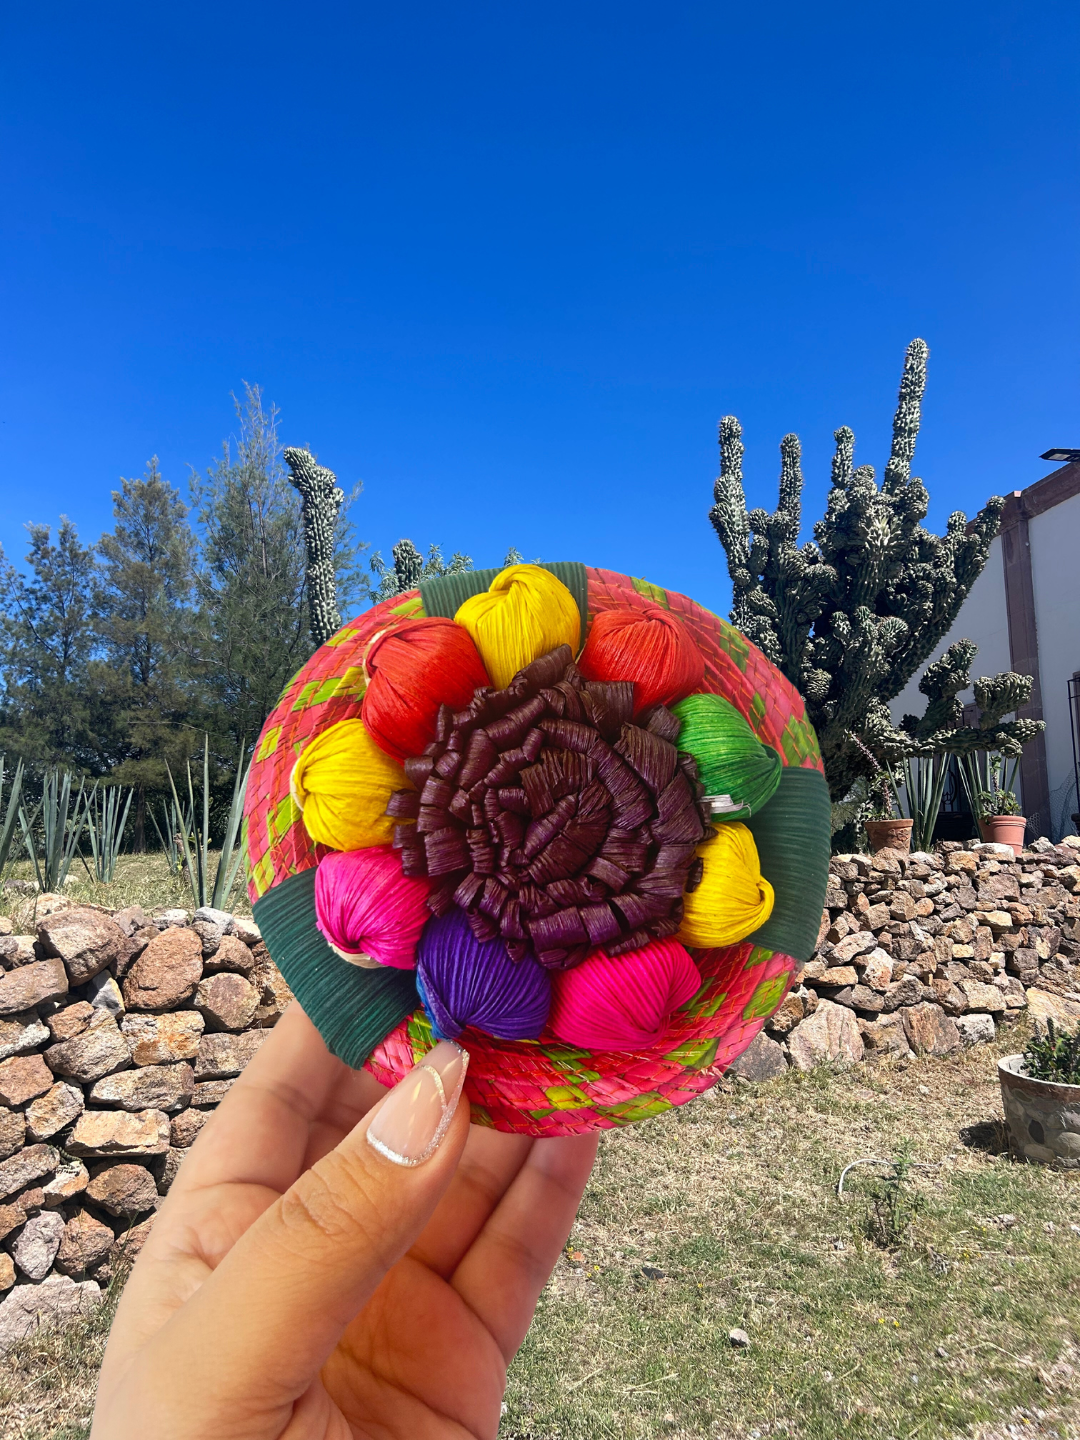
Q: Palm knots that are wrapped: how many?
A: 9